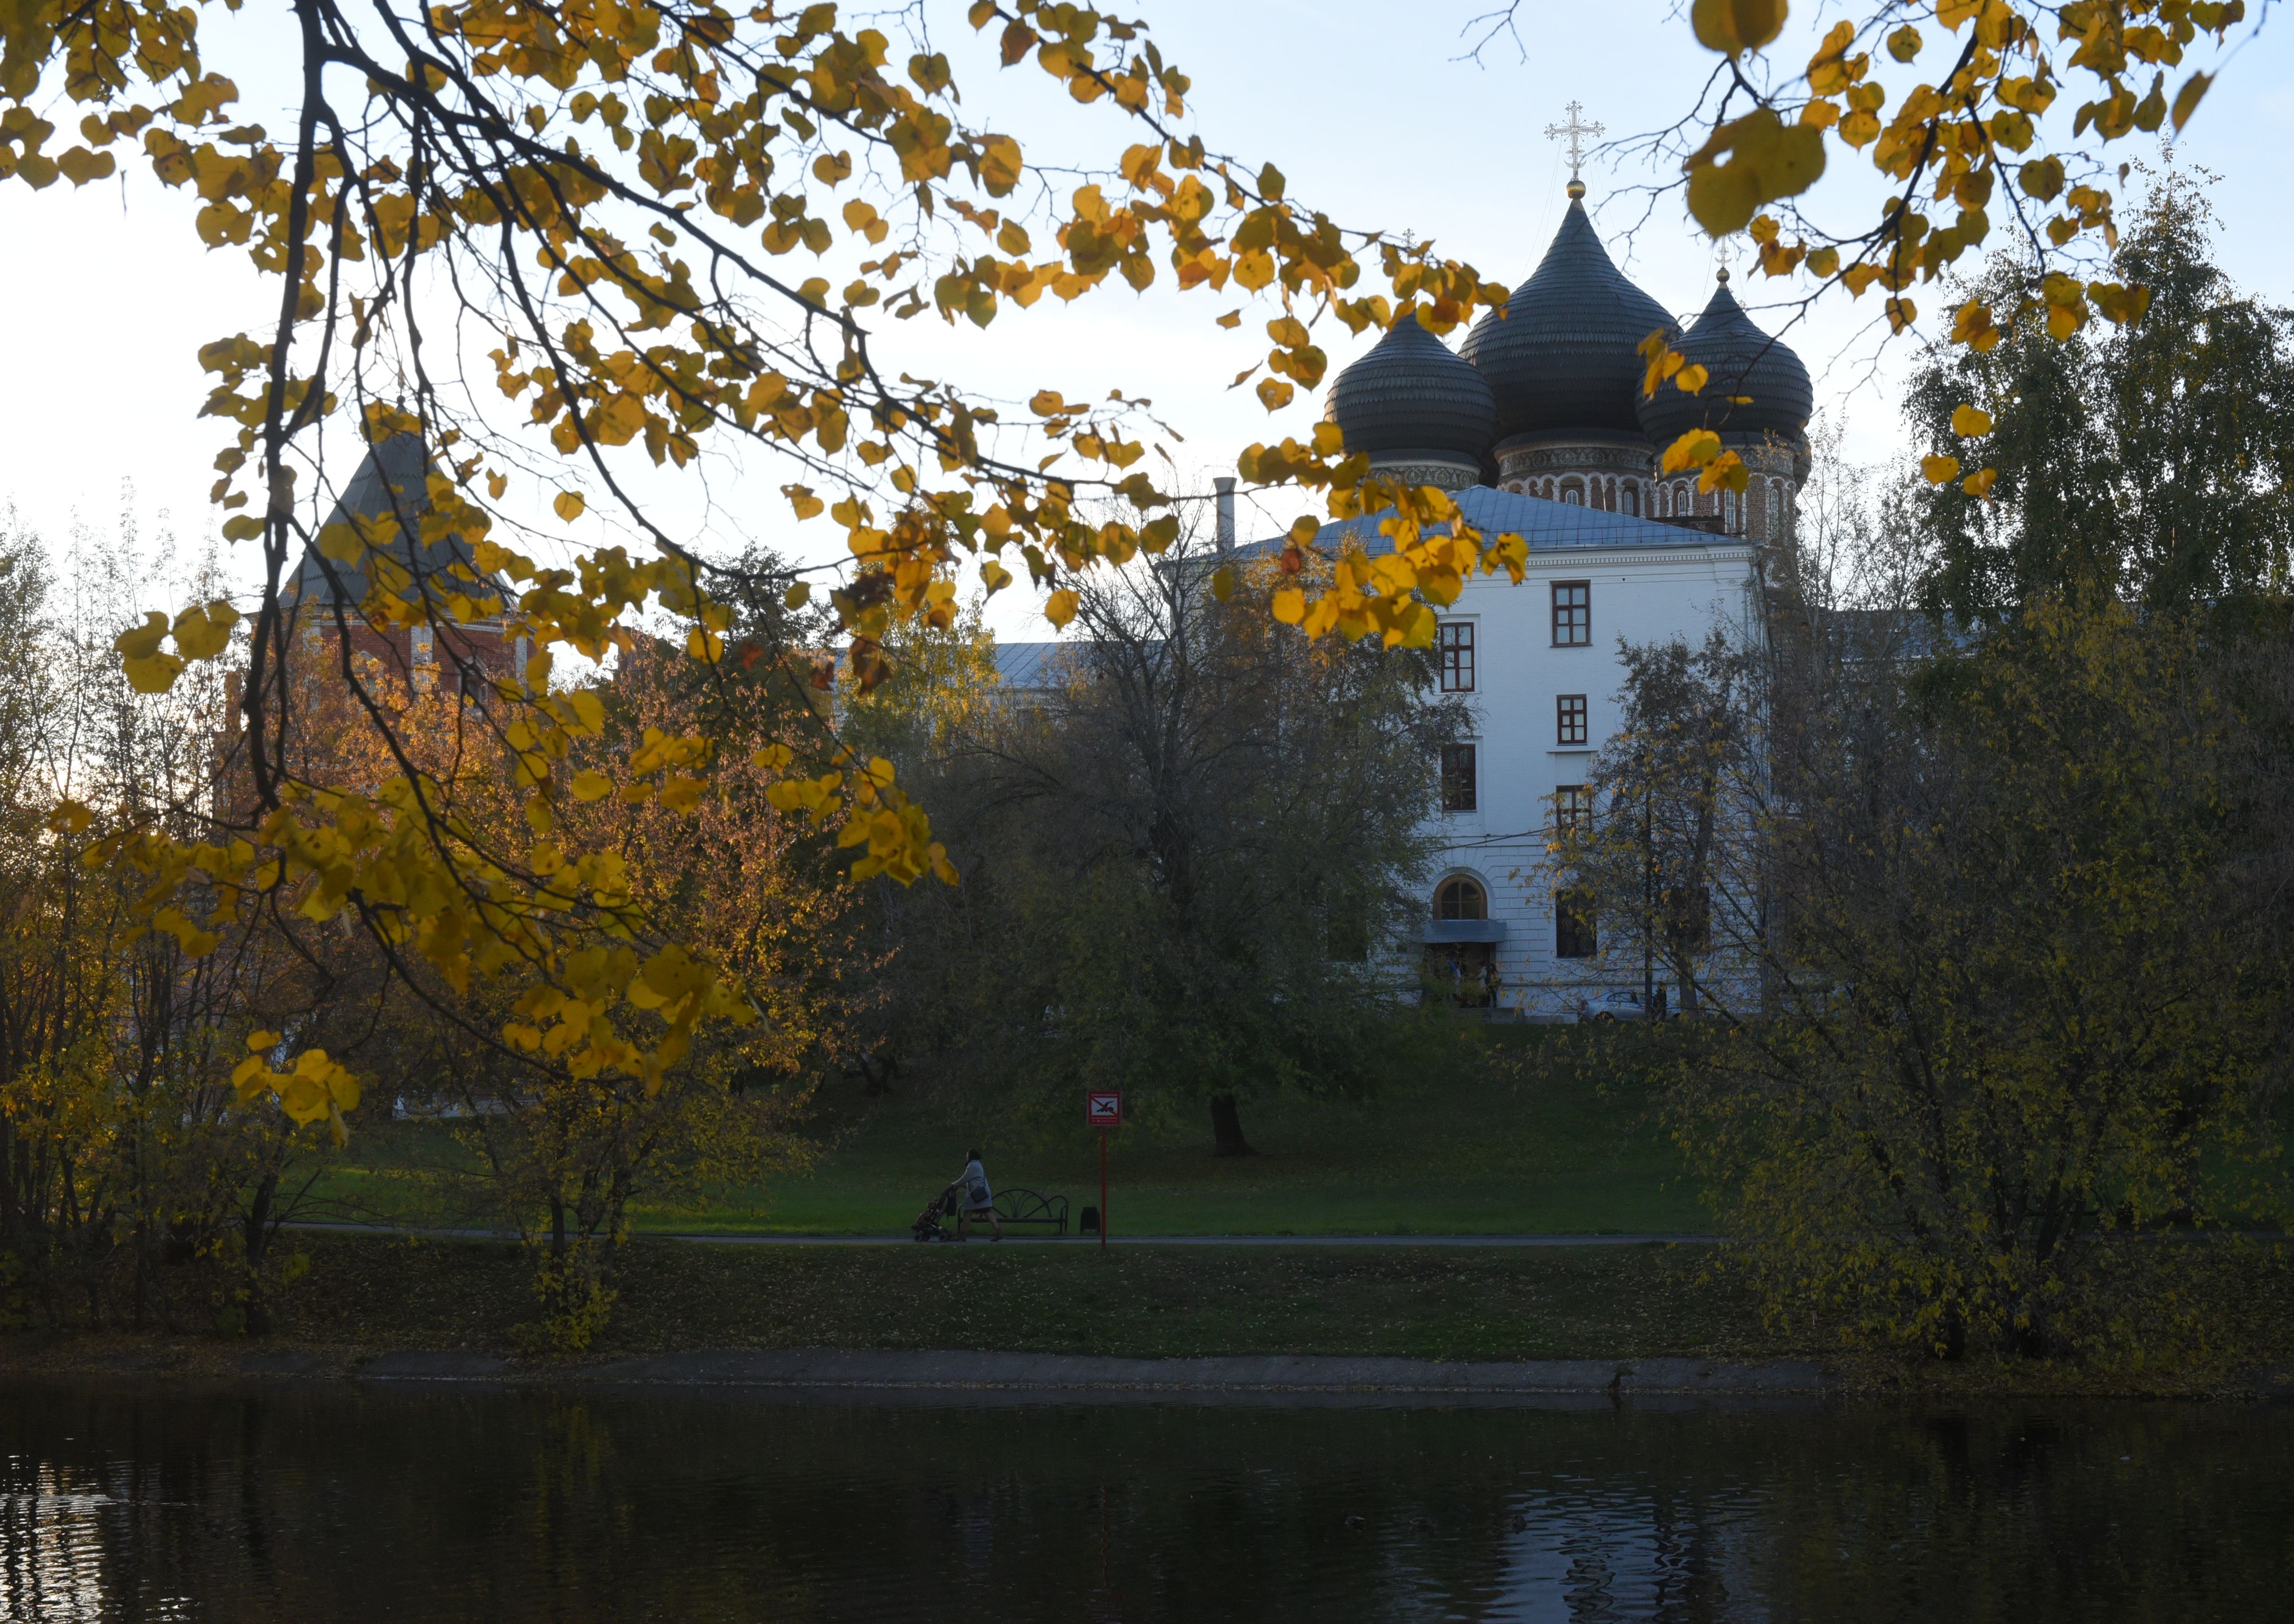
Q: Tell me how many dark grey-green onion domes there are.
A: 3